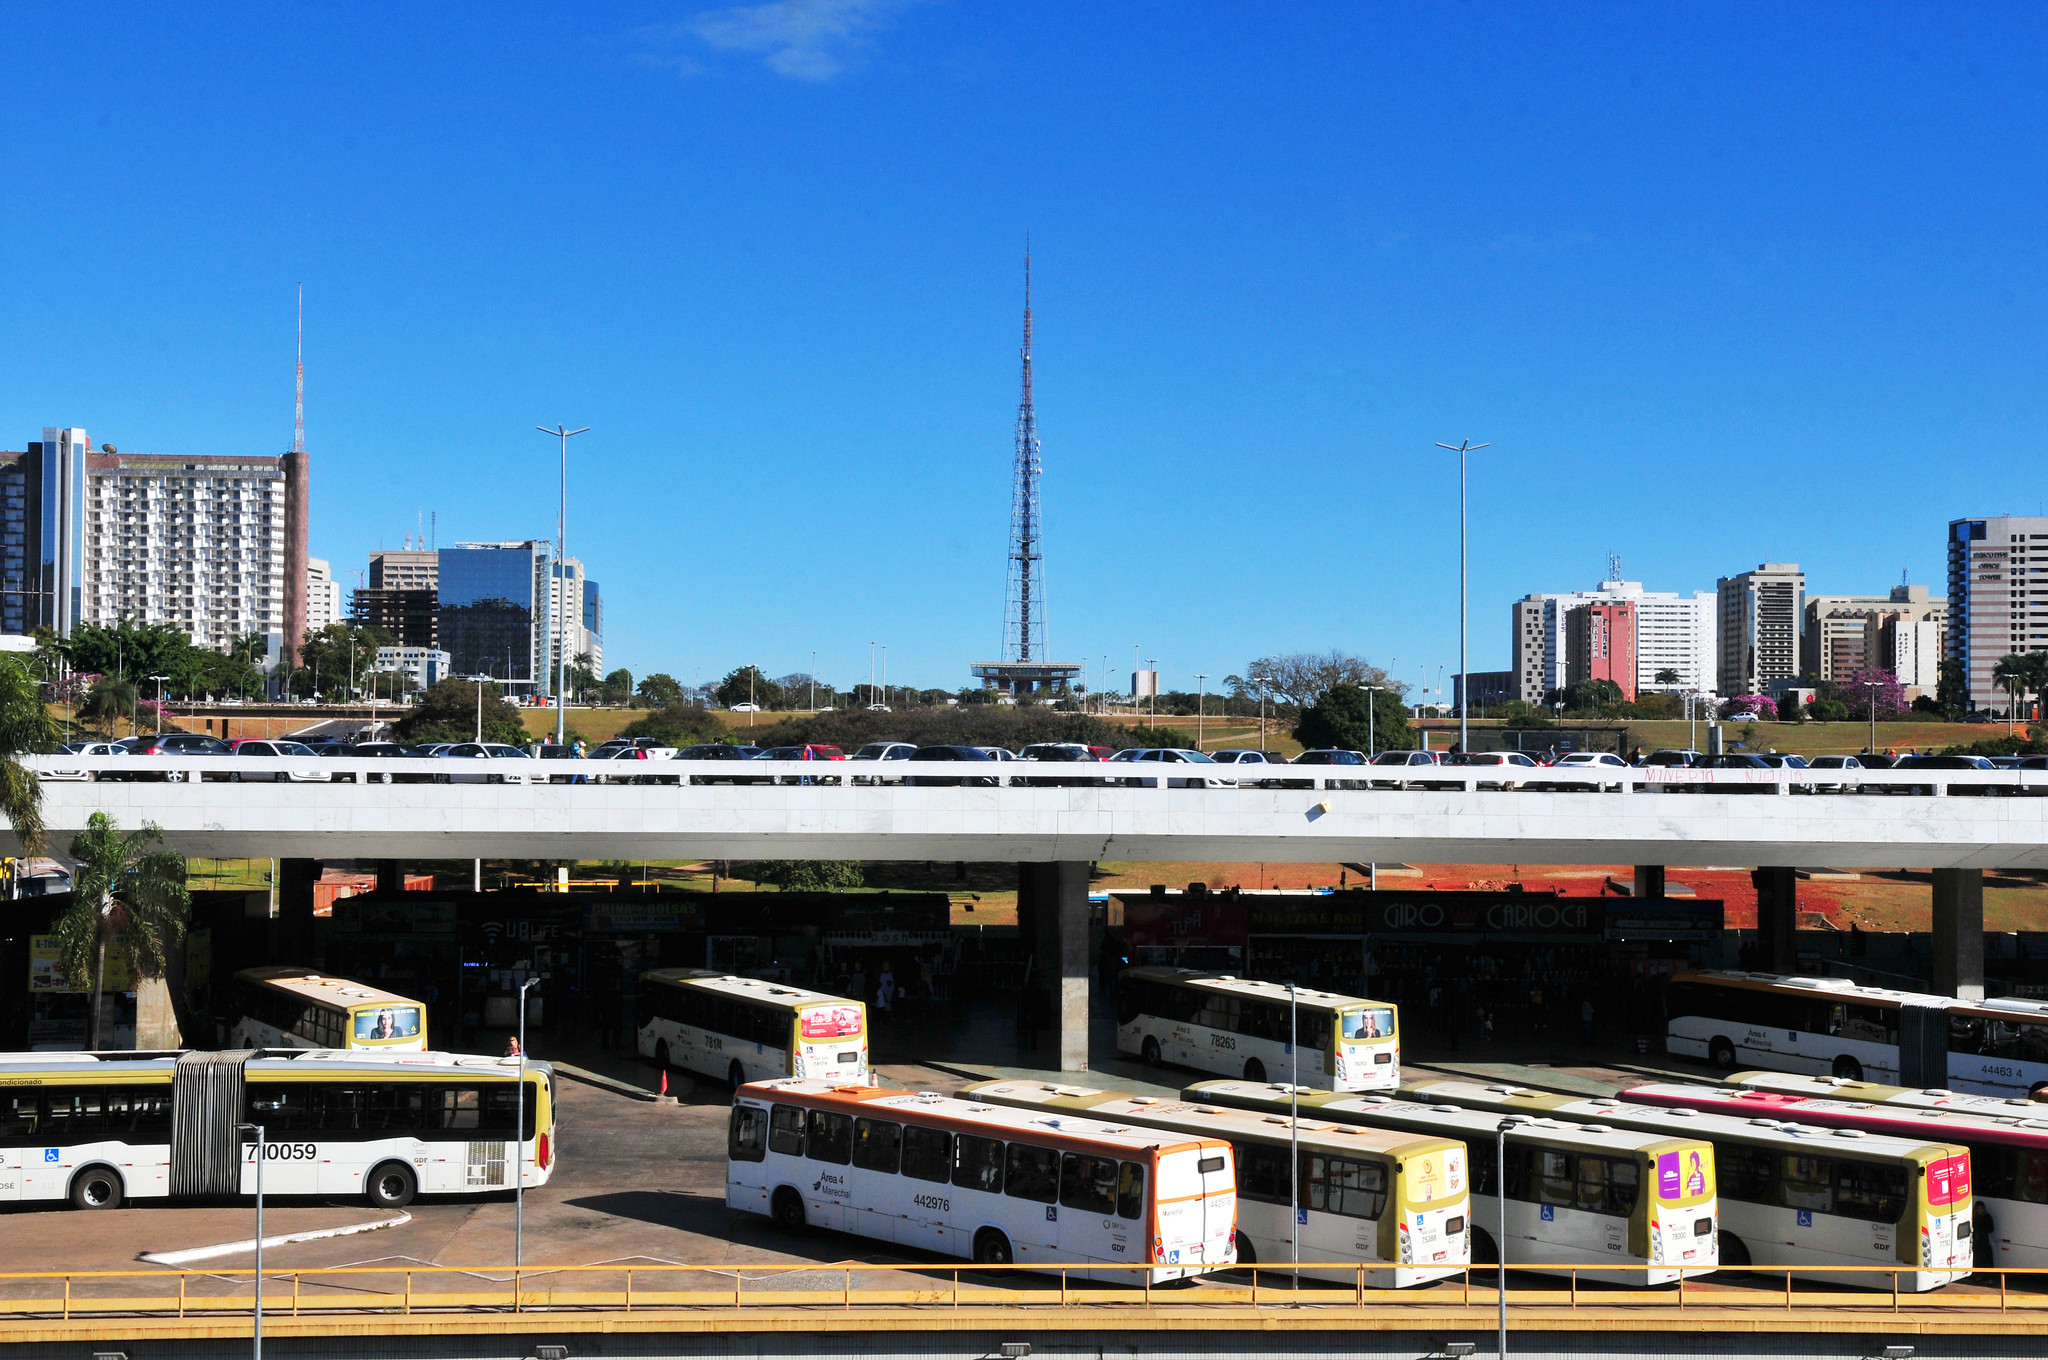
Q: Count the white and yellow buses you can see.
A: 8